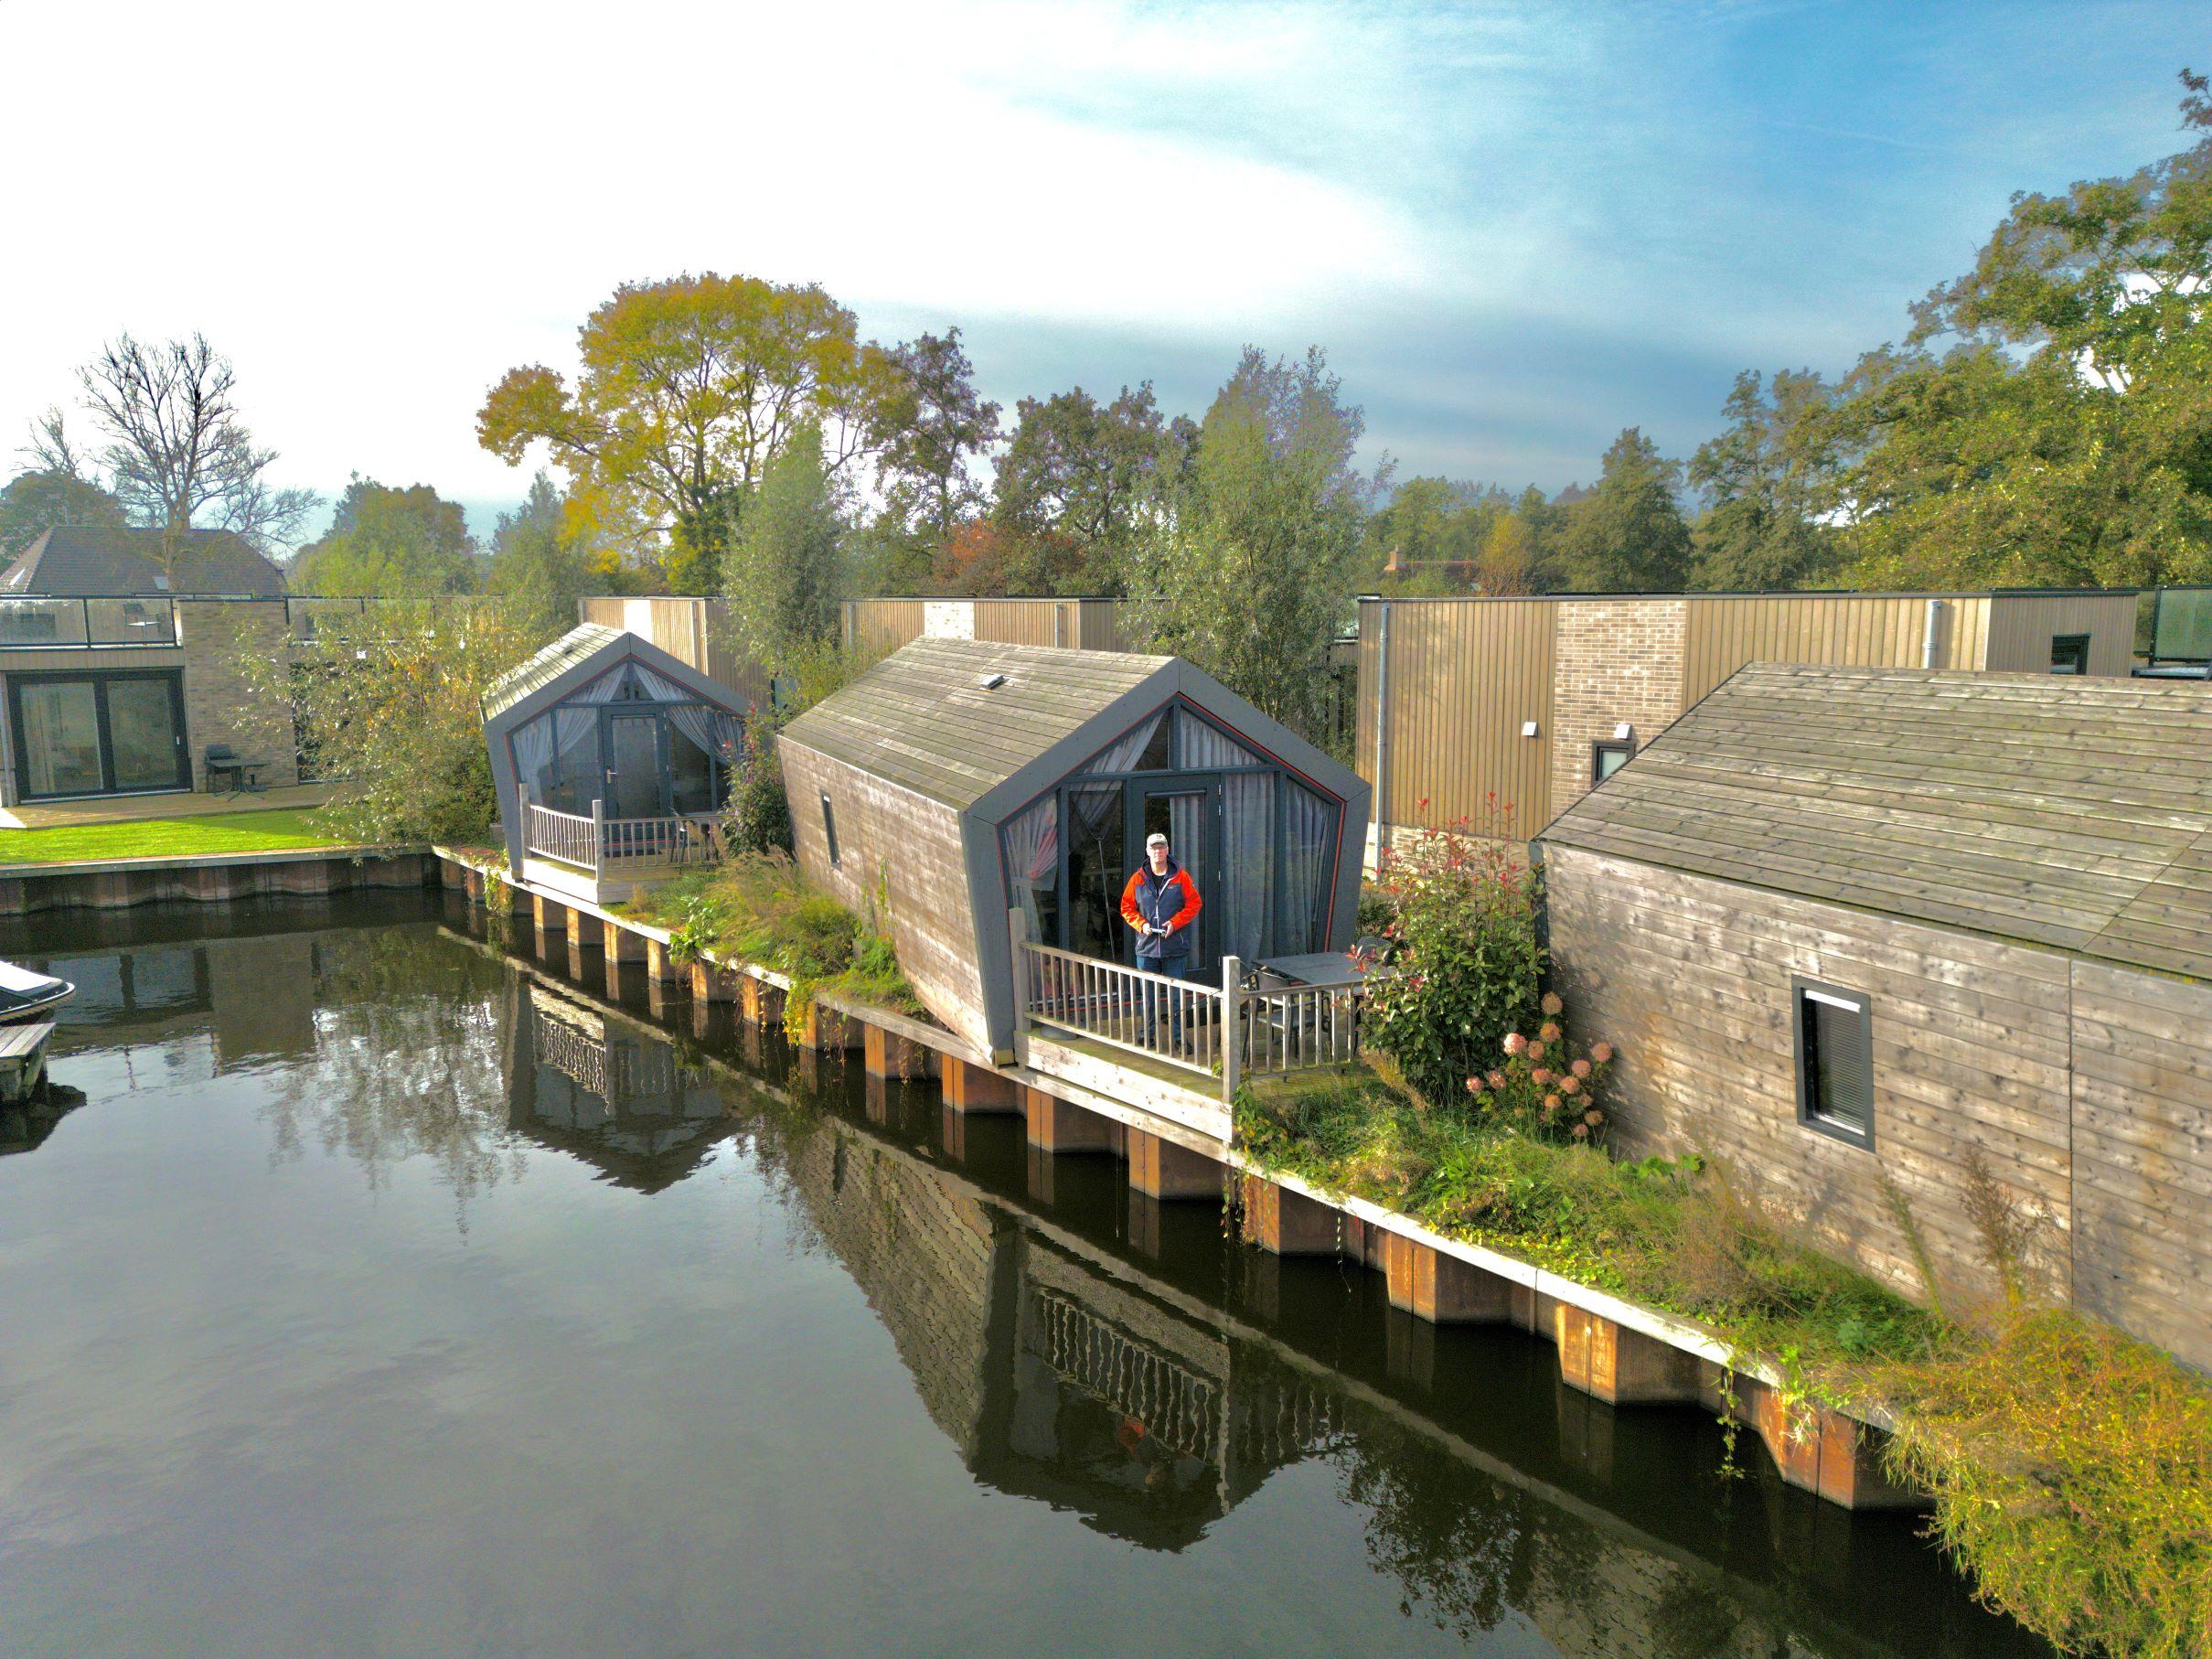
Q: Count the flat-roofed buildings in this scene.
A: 4